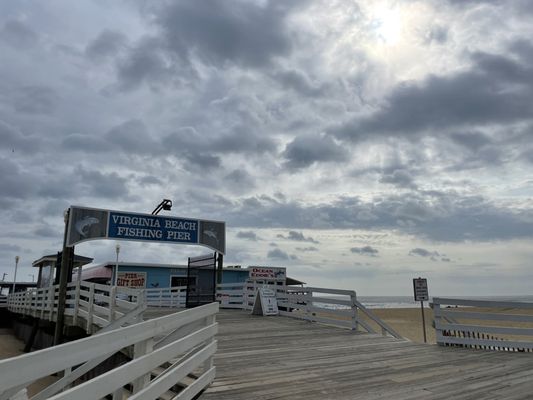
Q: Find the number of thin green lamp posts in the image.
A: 2